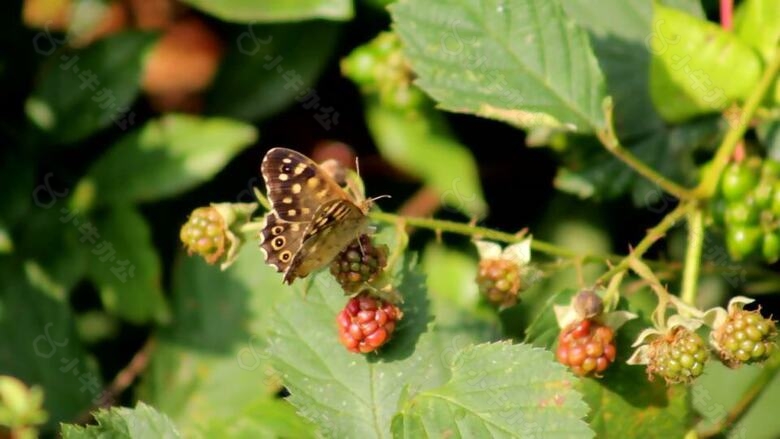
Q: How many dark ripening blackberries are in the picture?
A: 1